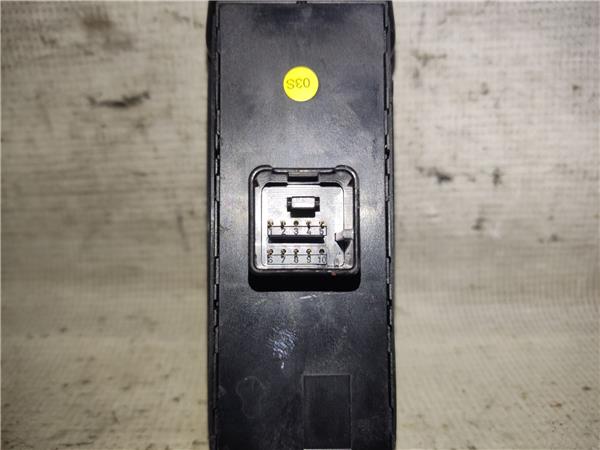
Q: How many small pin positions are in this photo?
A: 10